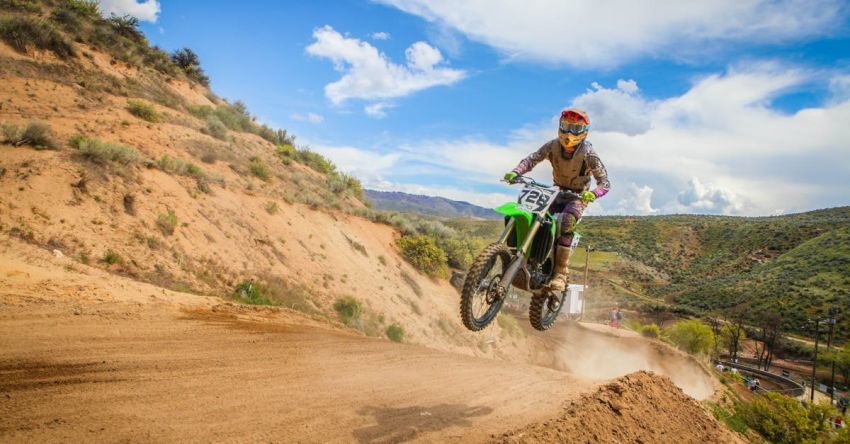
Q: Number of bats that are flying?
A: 0